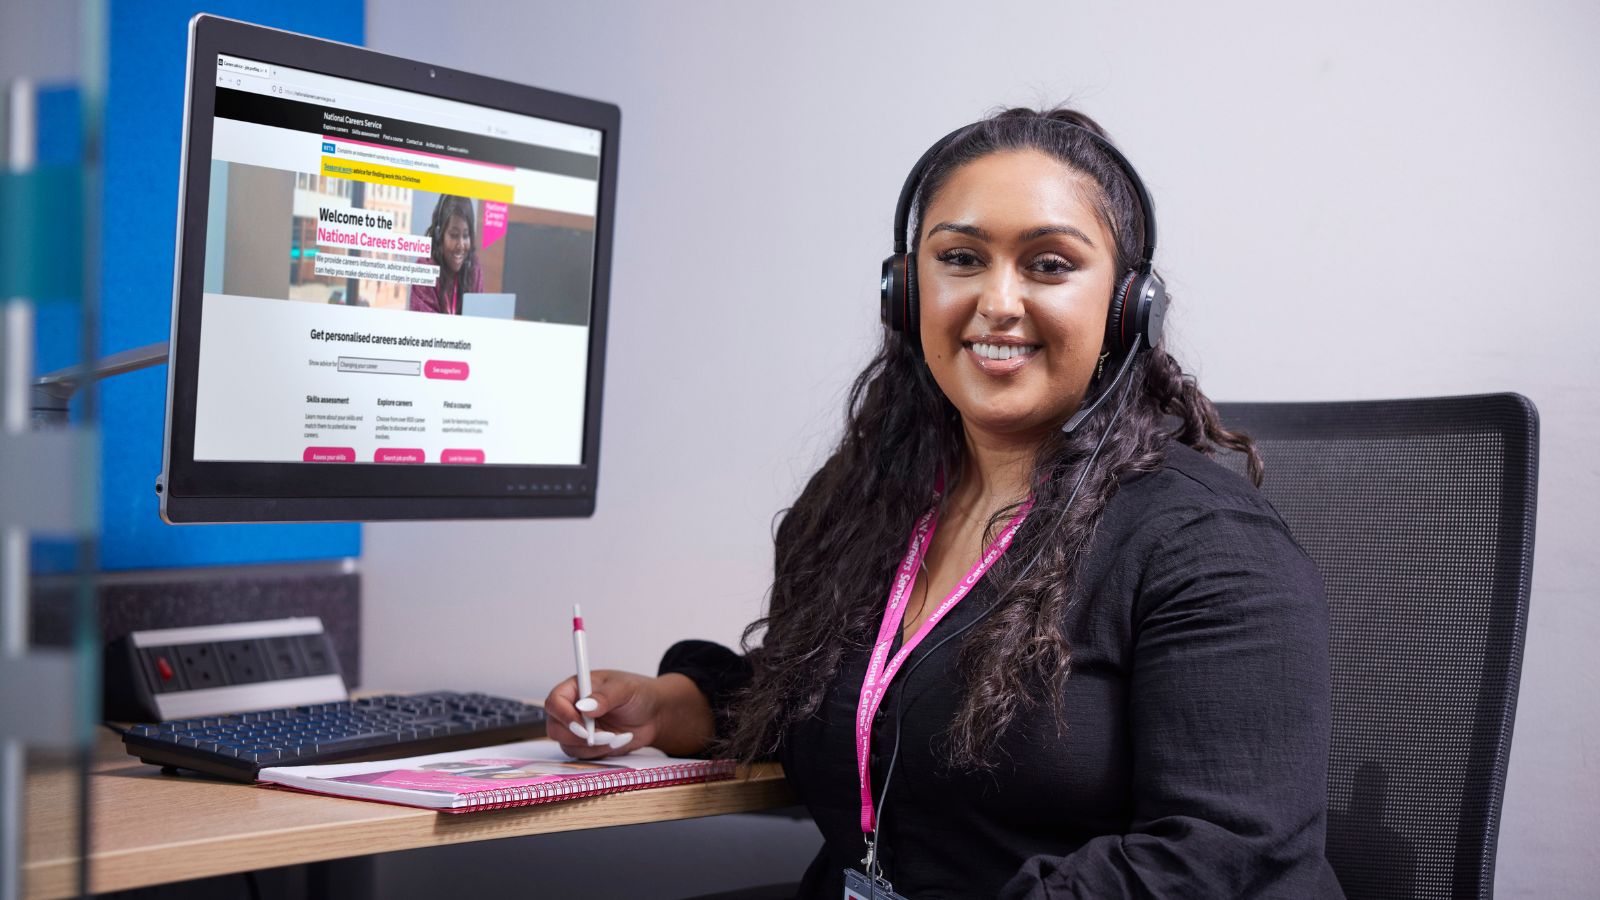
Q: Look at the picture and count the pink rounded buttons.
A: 4